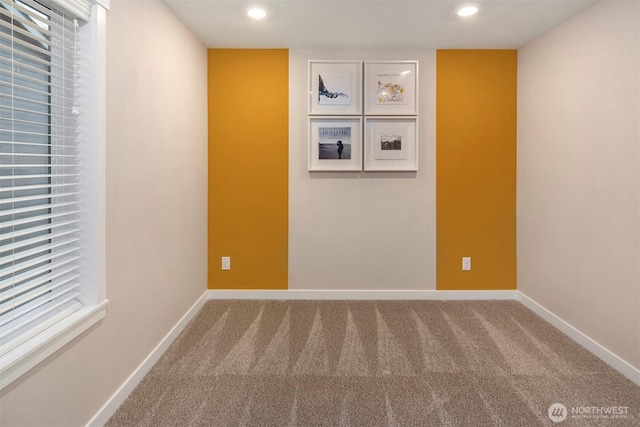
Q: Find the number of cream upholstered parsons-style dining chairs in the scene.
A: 0